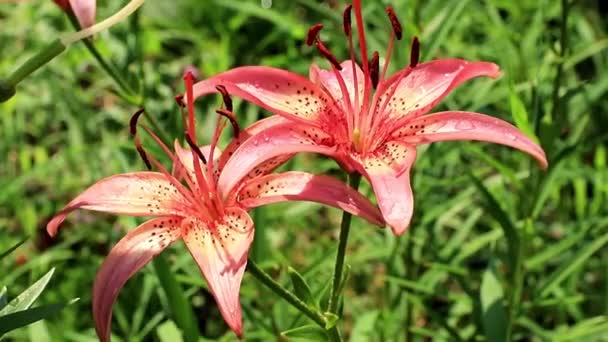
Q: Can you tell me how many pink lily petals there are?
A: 12